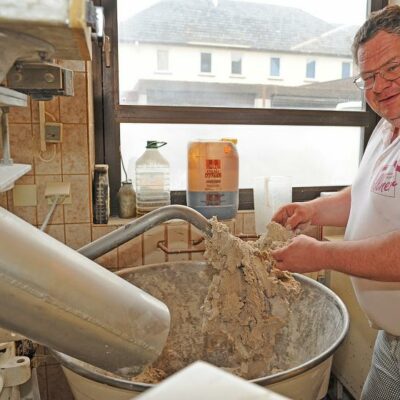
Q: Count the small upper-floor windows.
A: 6